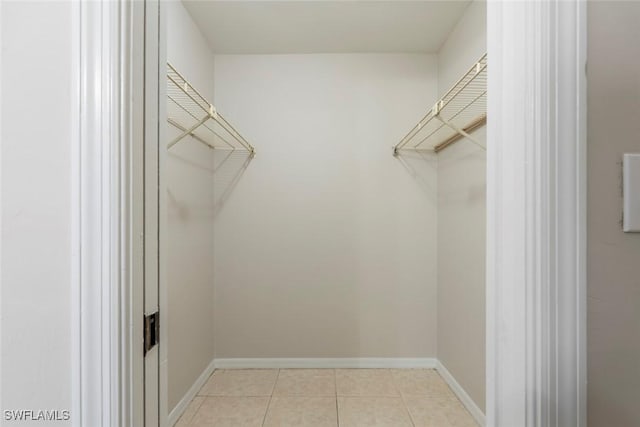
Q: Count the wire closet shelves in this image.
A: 2